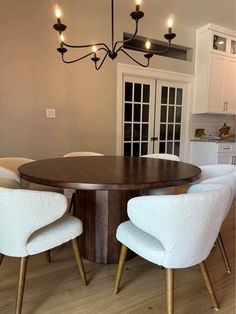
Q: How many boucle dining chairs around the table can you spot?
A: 8